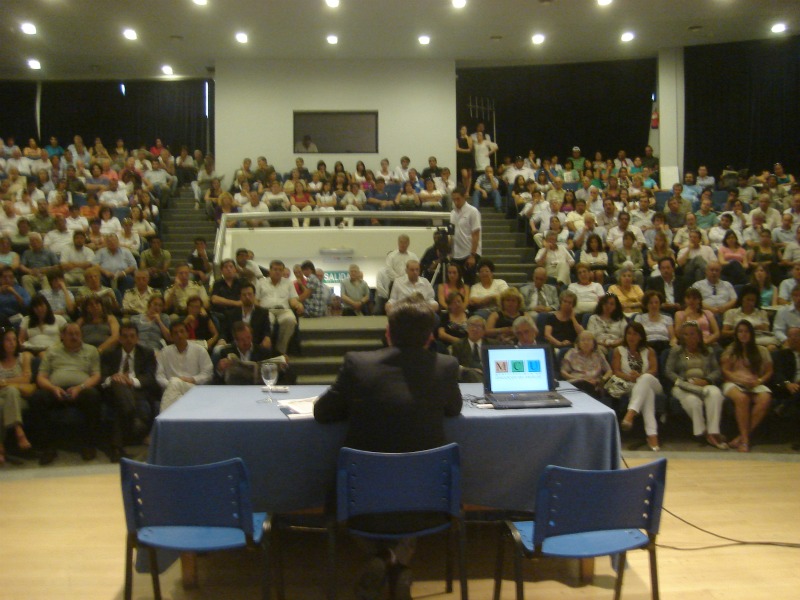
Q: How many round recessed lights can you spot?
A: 14